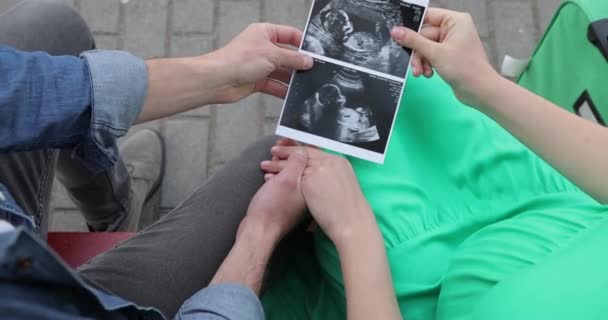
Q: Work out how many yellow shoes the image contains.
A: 0